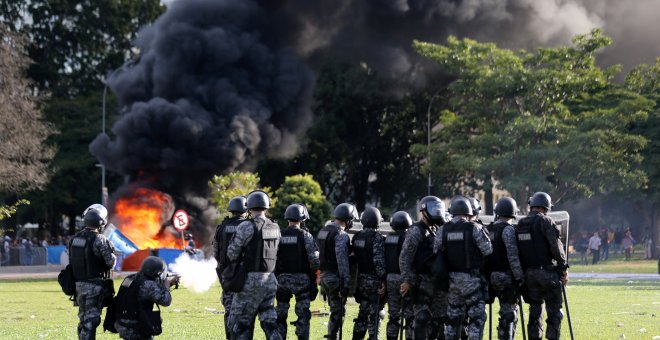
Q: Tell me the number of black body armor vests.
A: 12